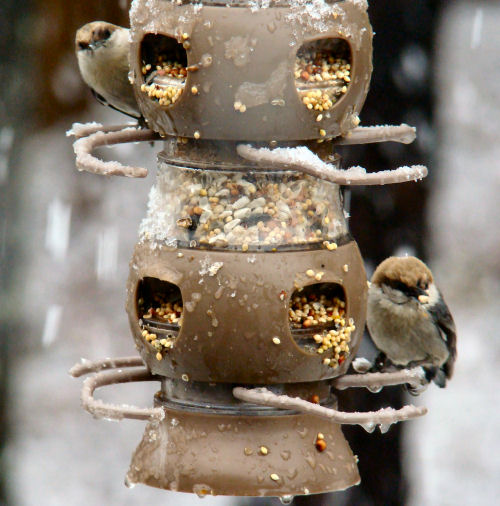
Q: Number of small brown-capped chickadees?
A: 2